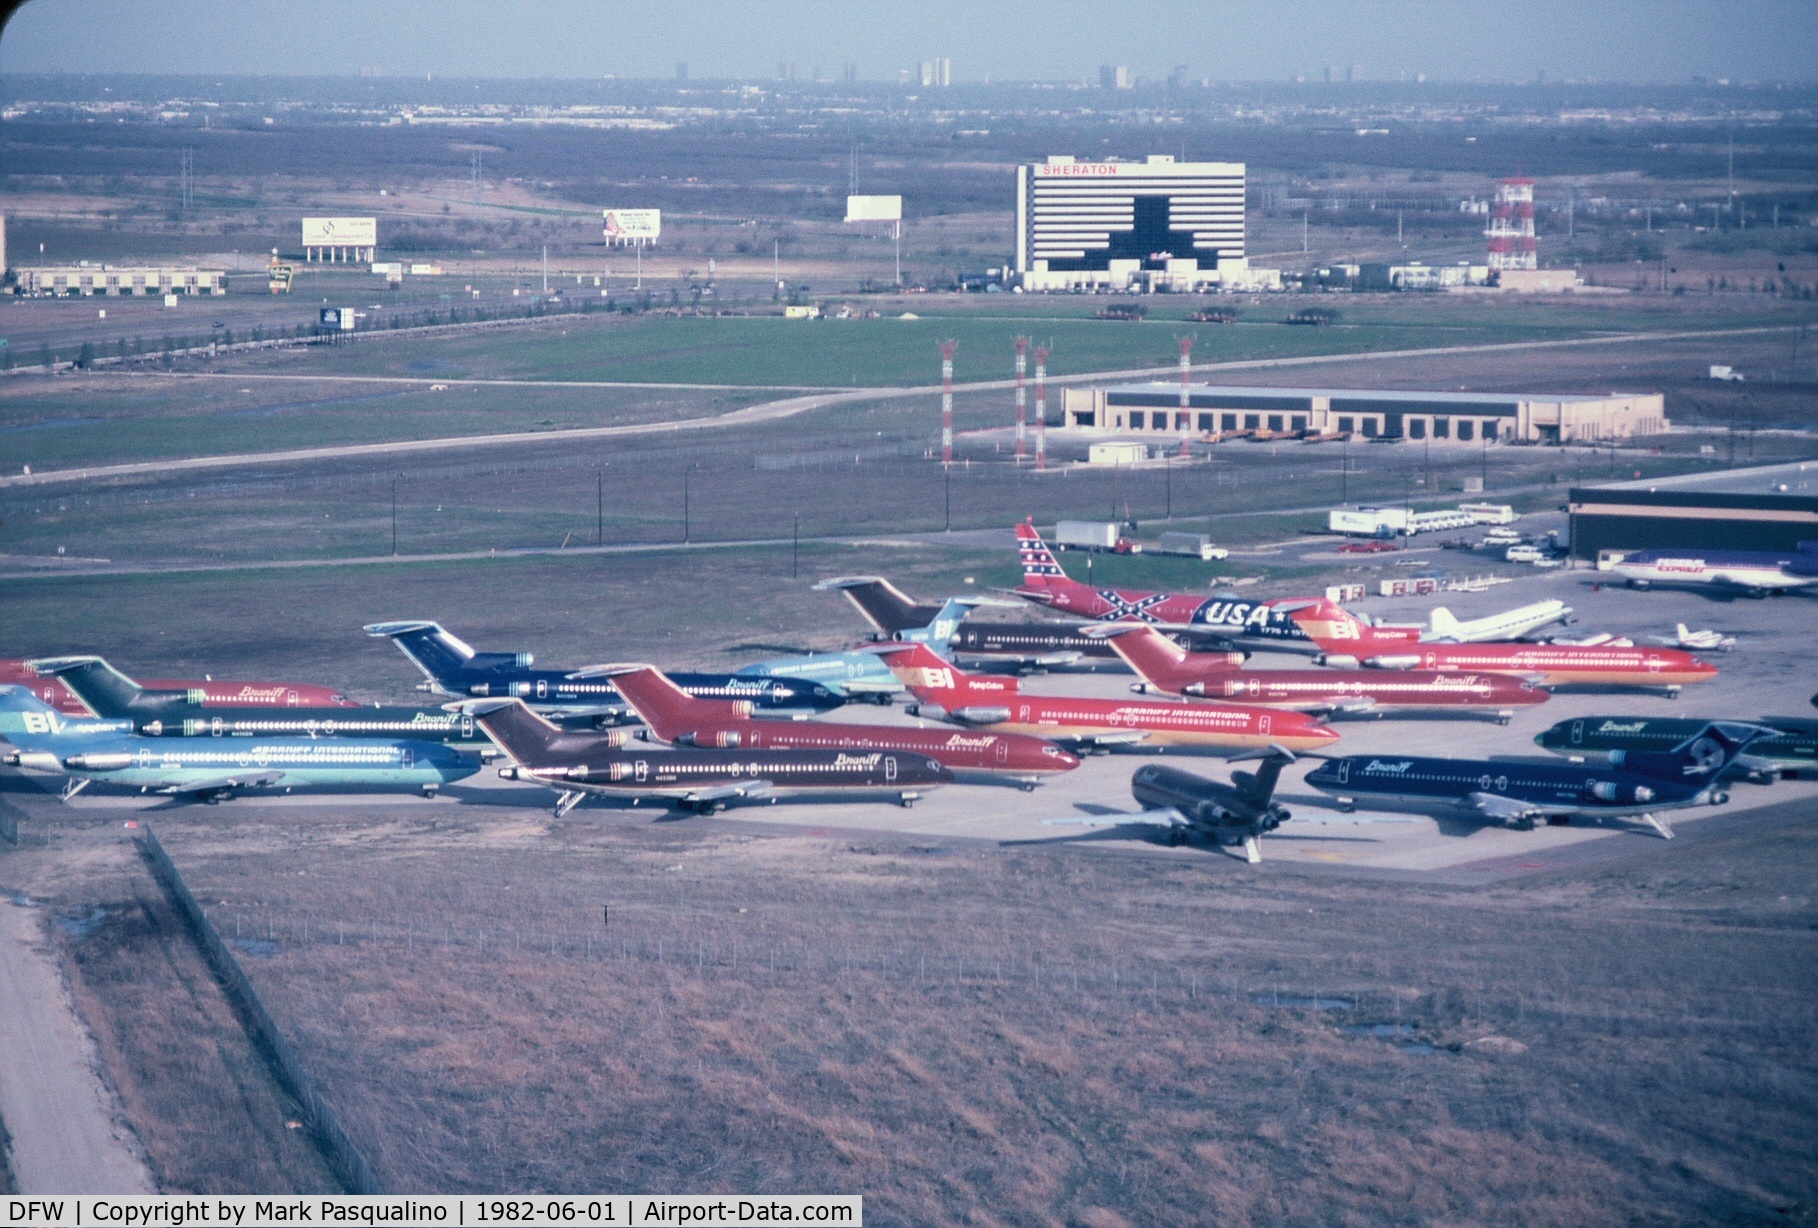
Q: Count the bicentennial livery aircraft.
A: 1